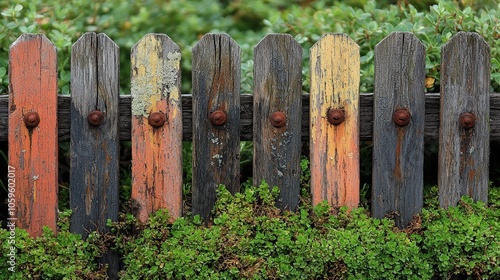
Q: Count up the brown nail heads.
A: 8